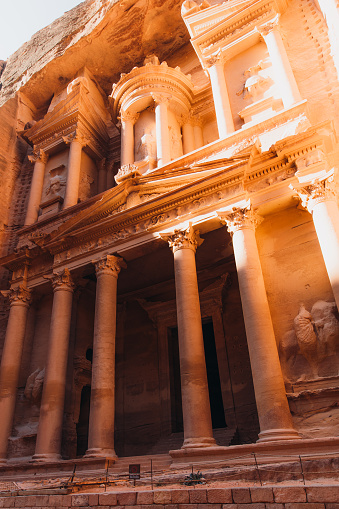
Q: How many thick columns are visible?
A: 6